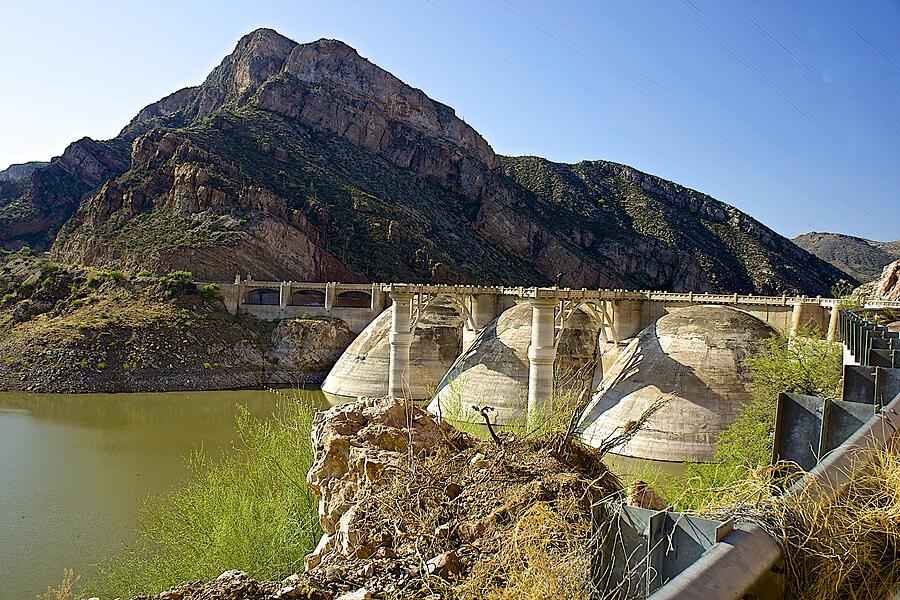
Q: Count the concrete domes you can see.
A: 3